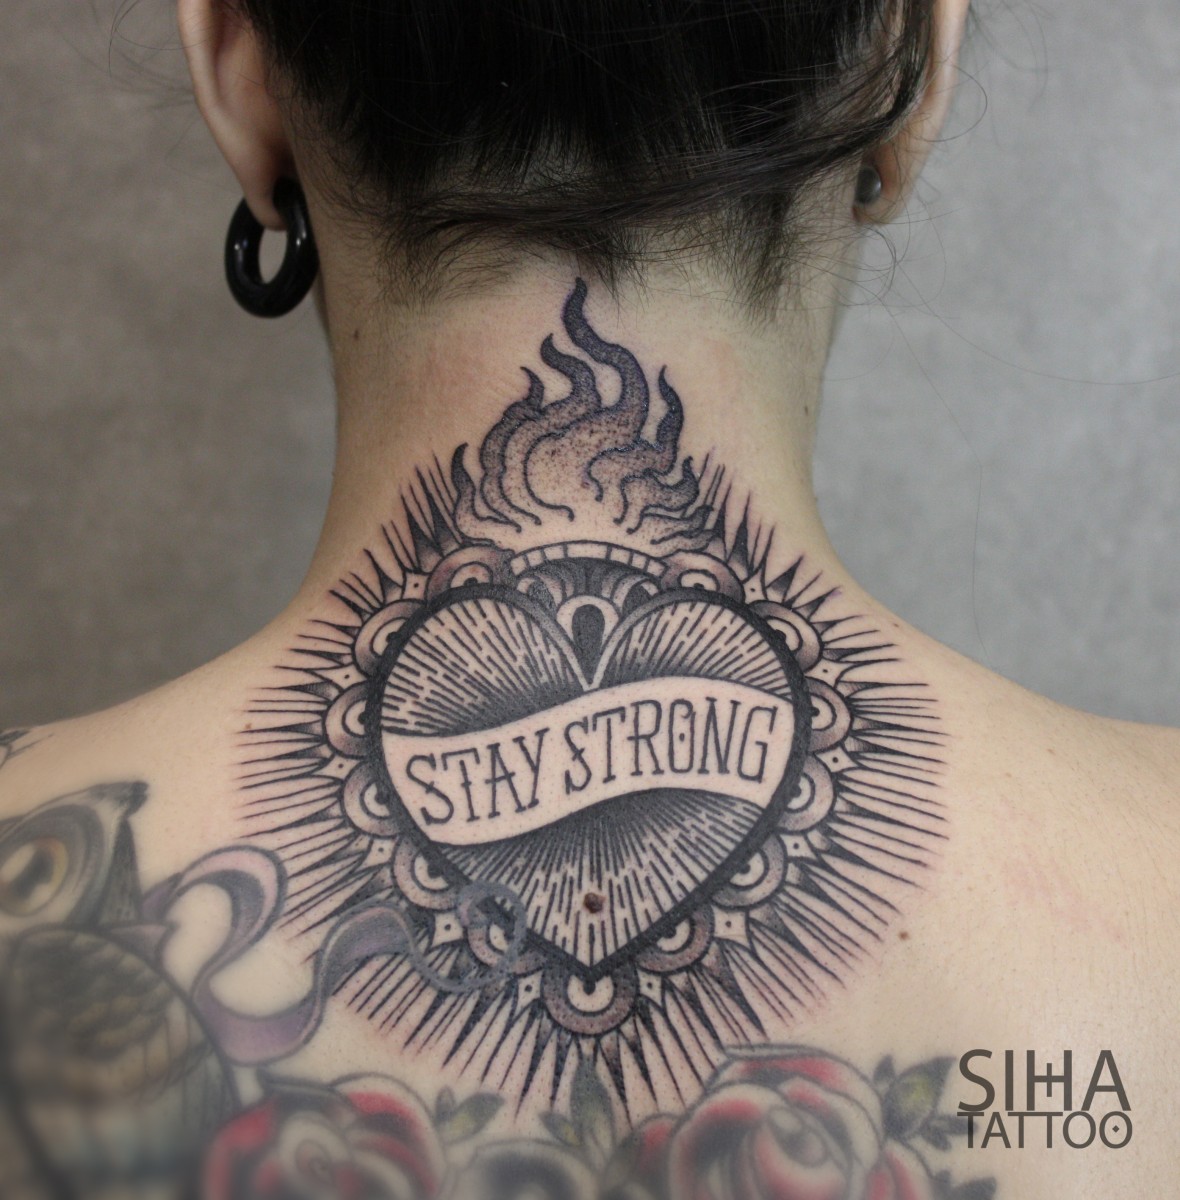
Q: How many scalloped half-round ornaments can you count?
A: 13